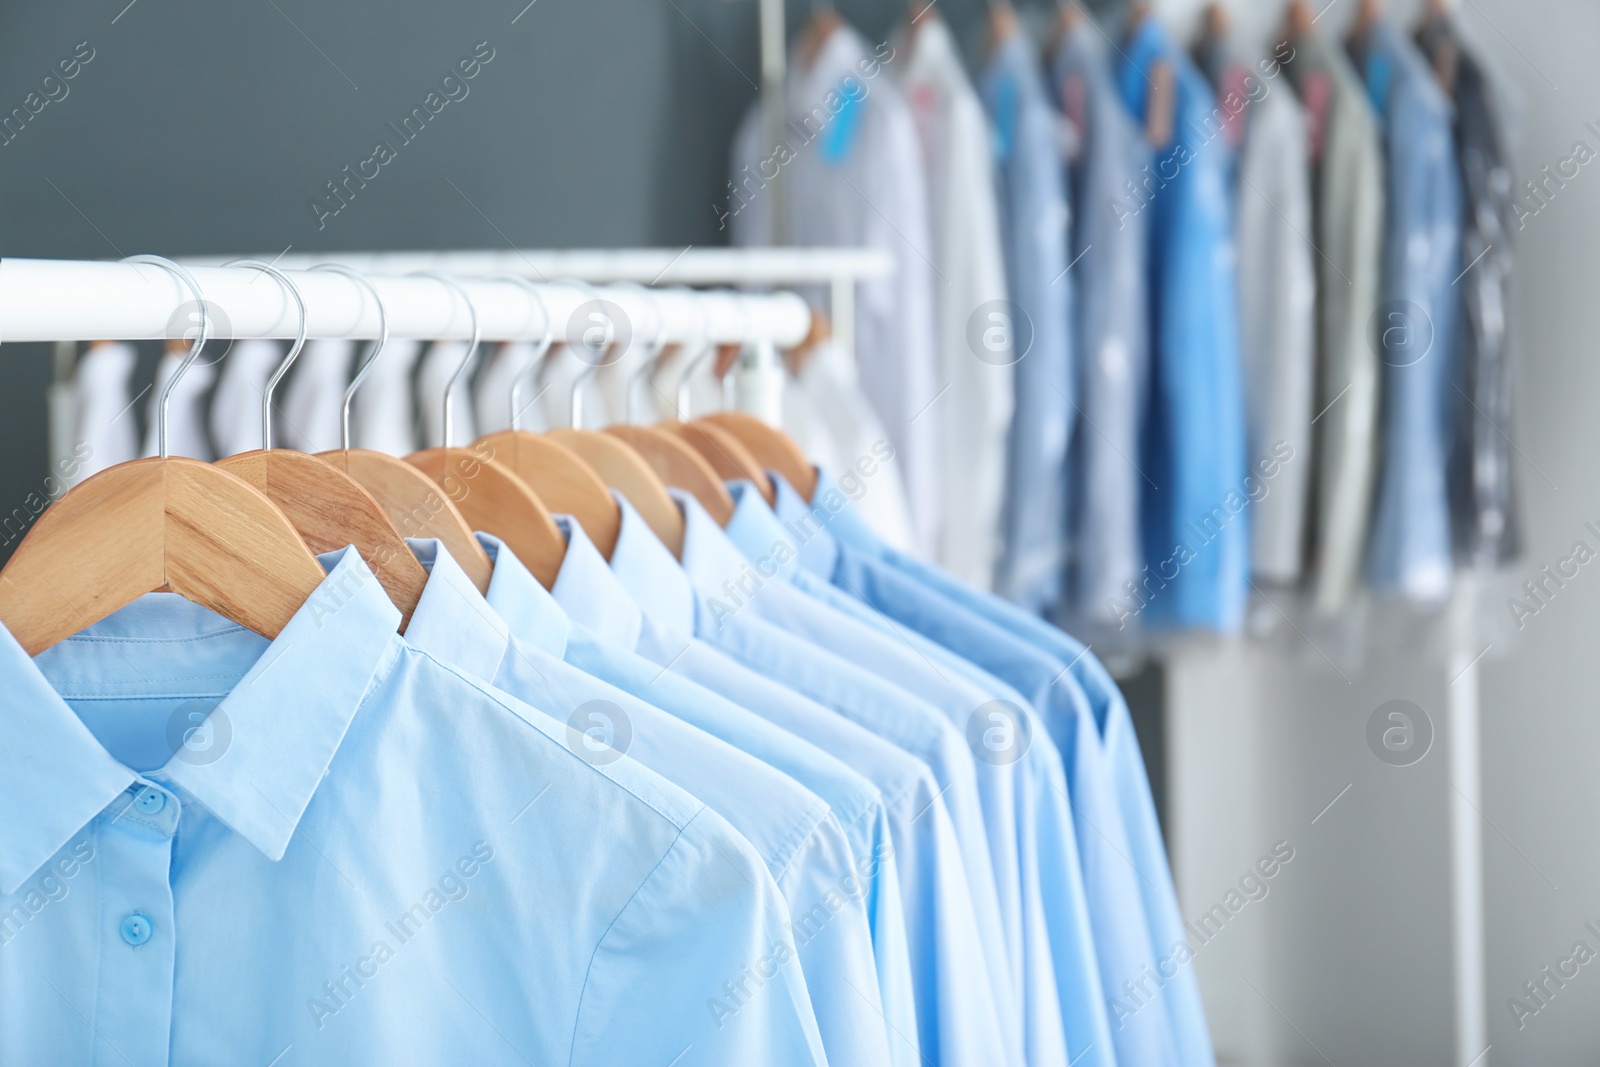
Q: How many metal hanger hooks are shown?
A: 9